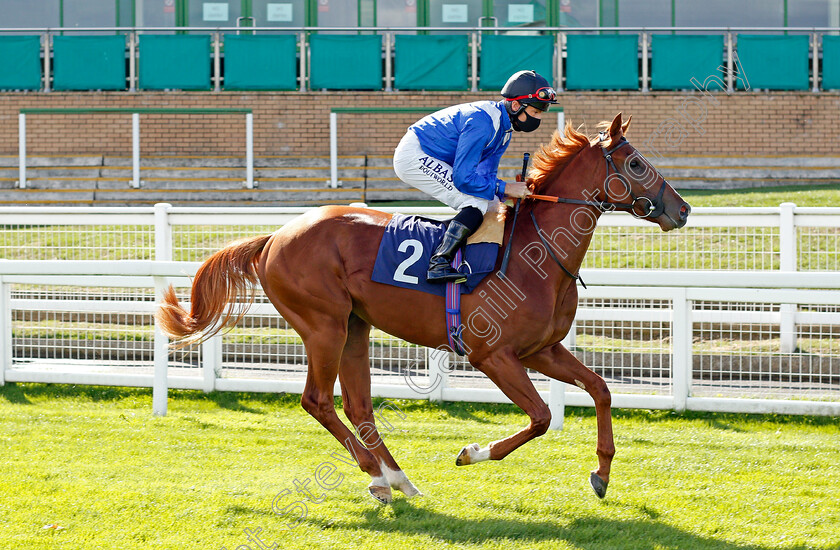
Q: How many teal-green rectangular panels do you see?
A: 11